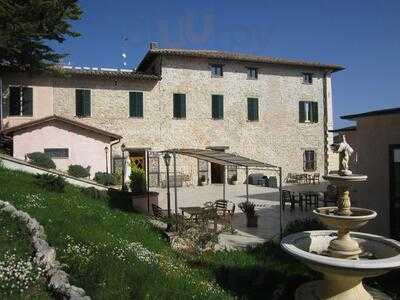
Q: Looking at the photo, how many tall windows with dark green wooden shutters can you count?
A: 7